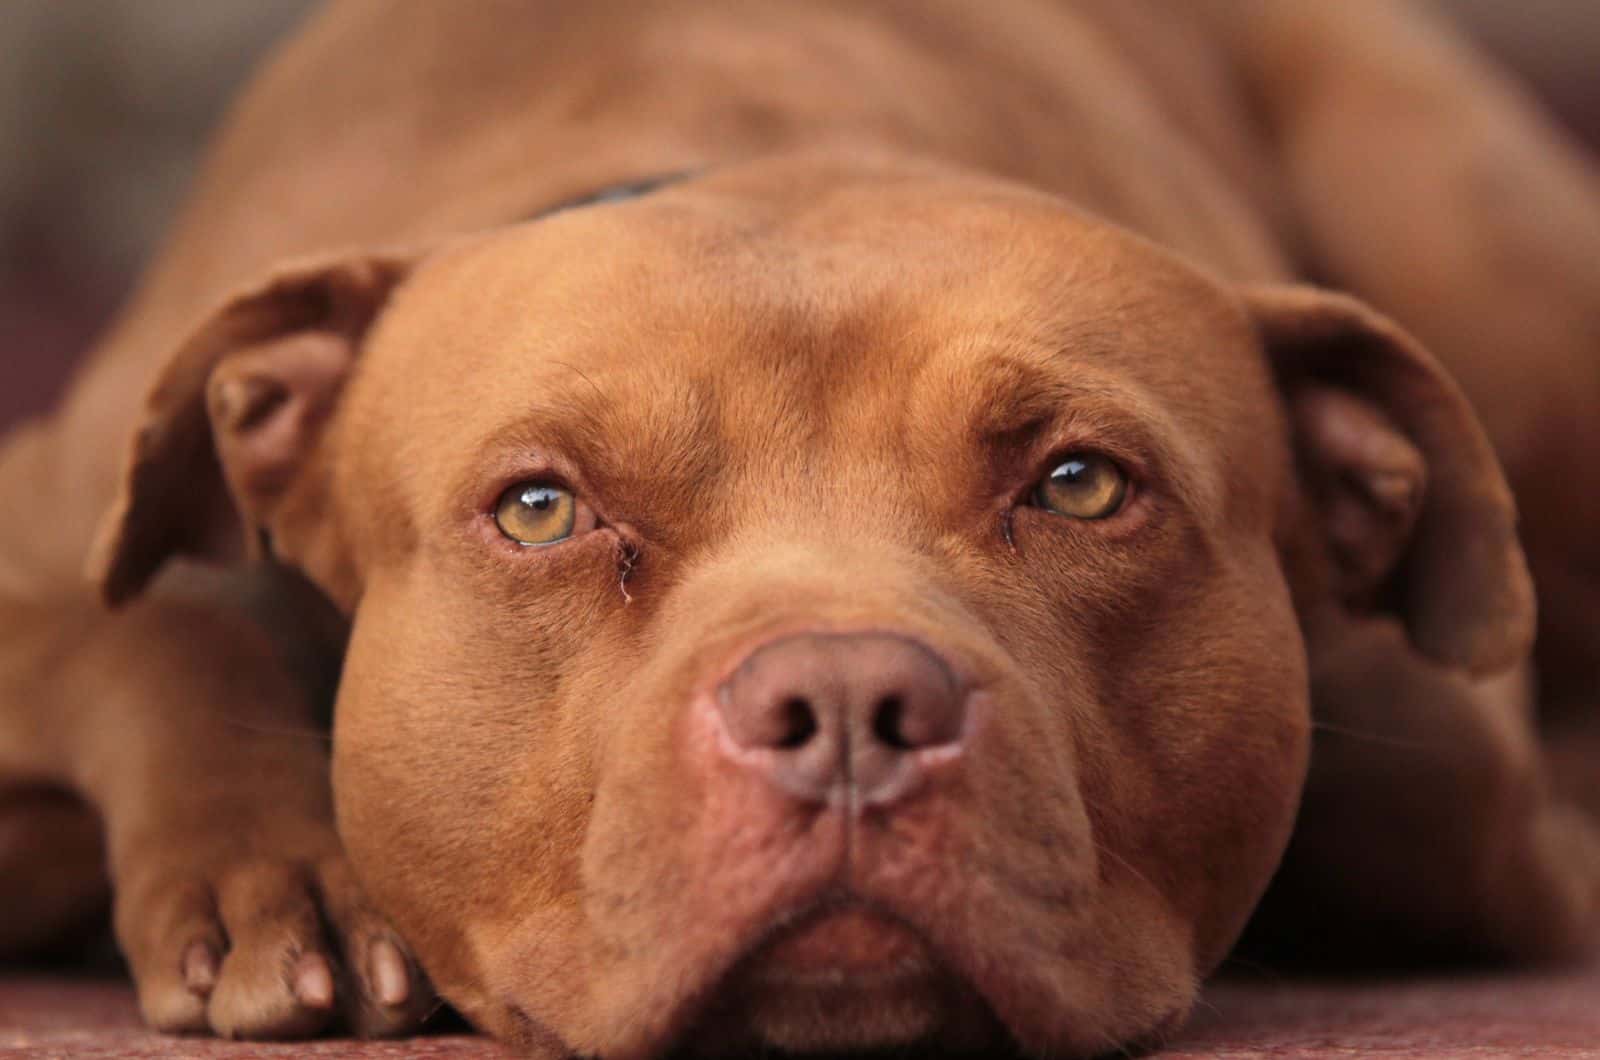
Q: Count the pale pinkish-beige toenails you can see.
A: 3